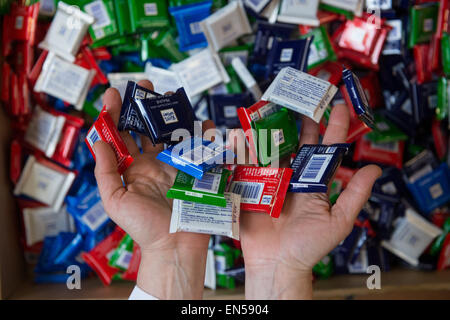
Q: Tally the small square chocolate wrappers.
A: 12